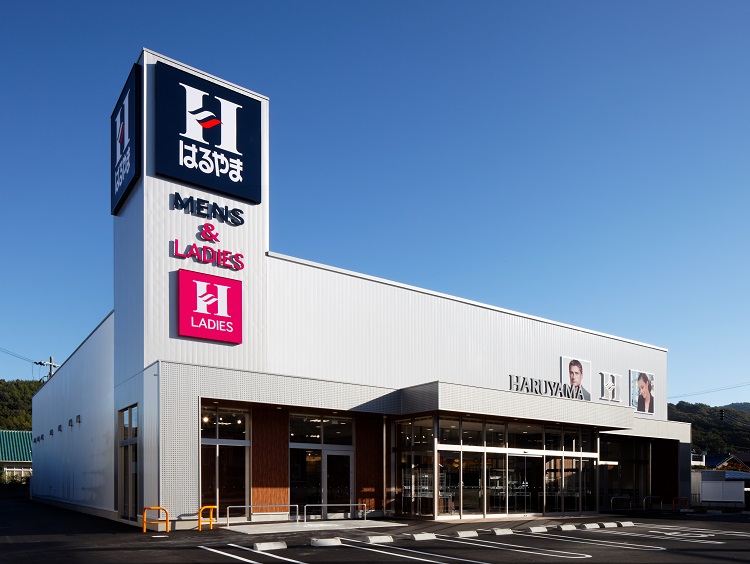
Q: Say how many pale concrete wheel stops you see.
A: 11